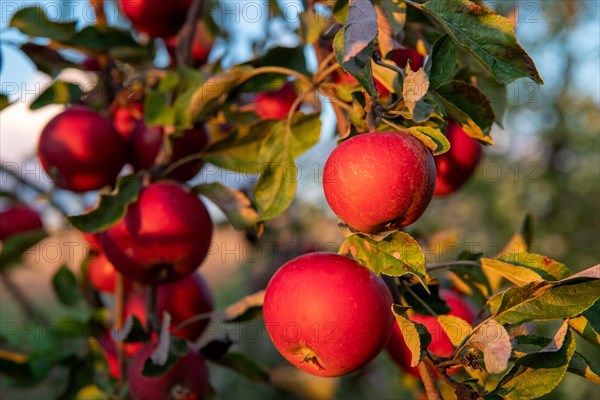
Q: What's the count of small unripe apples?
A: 0